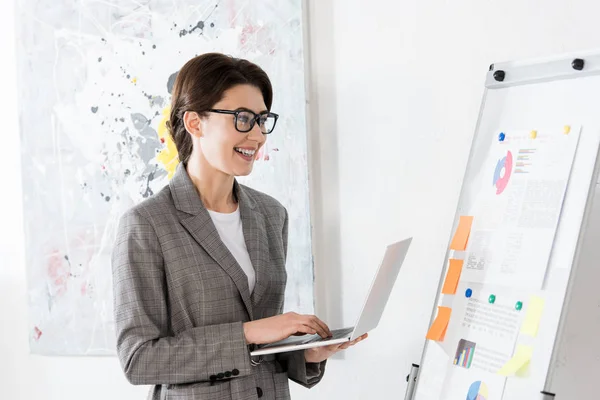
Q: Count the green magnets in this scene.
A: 2